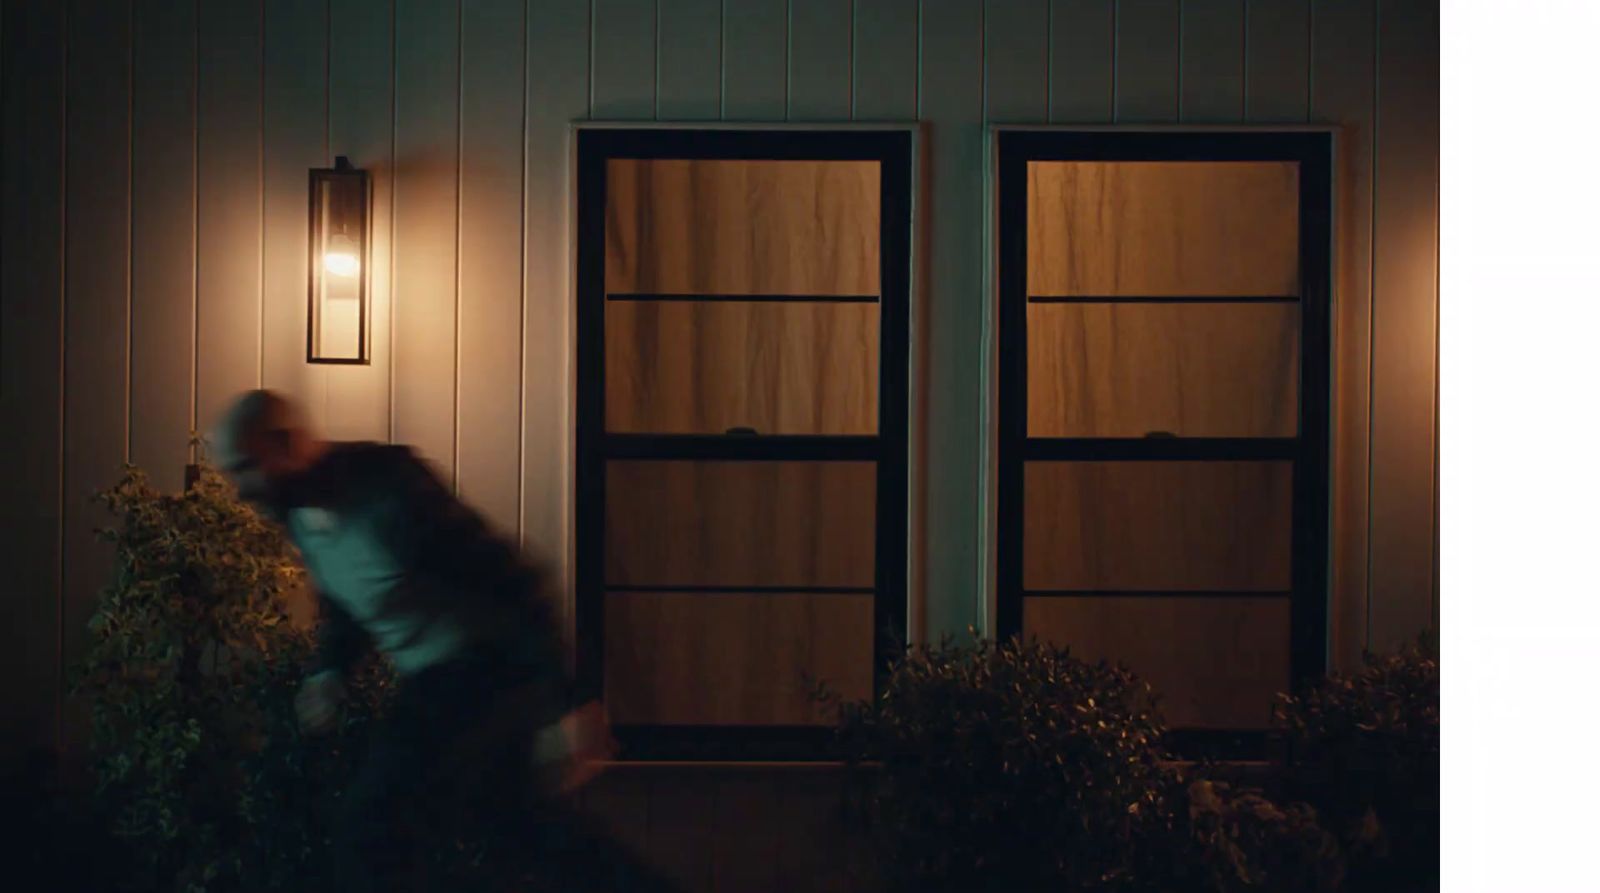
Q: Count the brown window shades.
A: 2